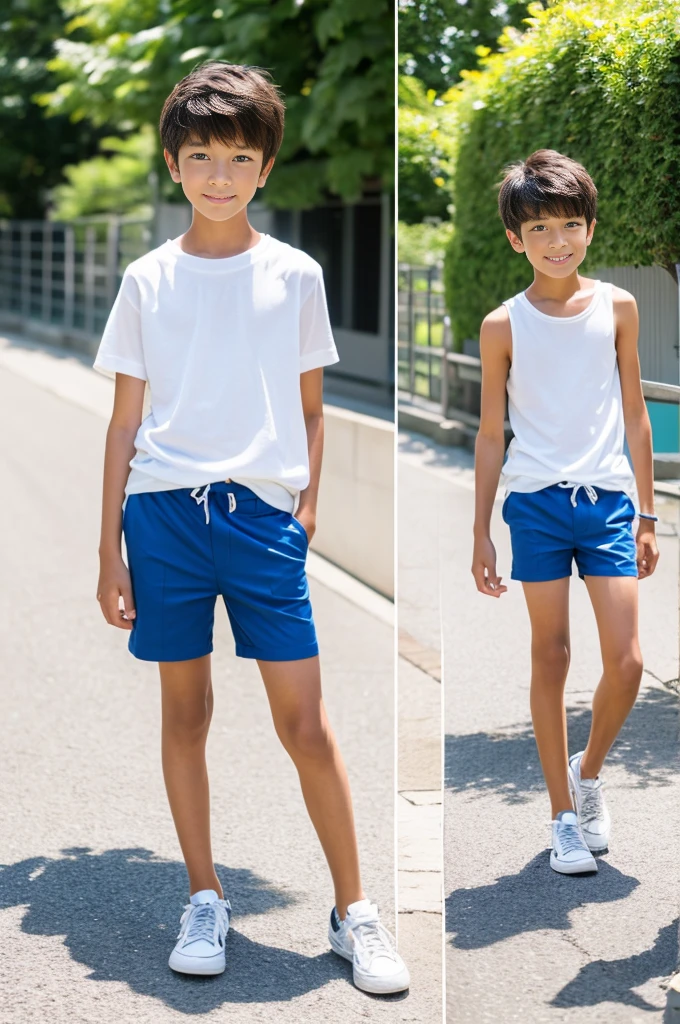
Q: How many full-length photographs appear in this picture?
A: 2